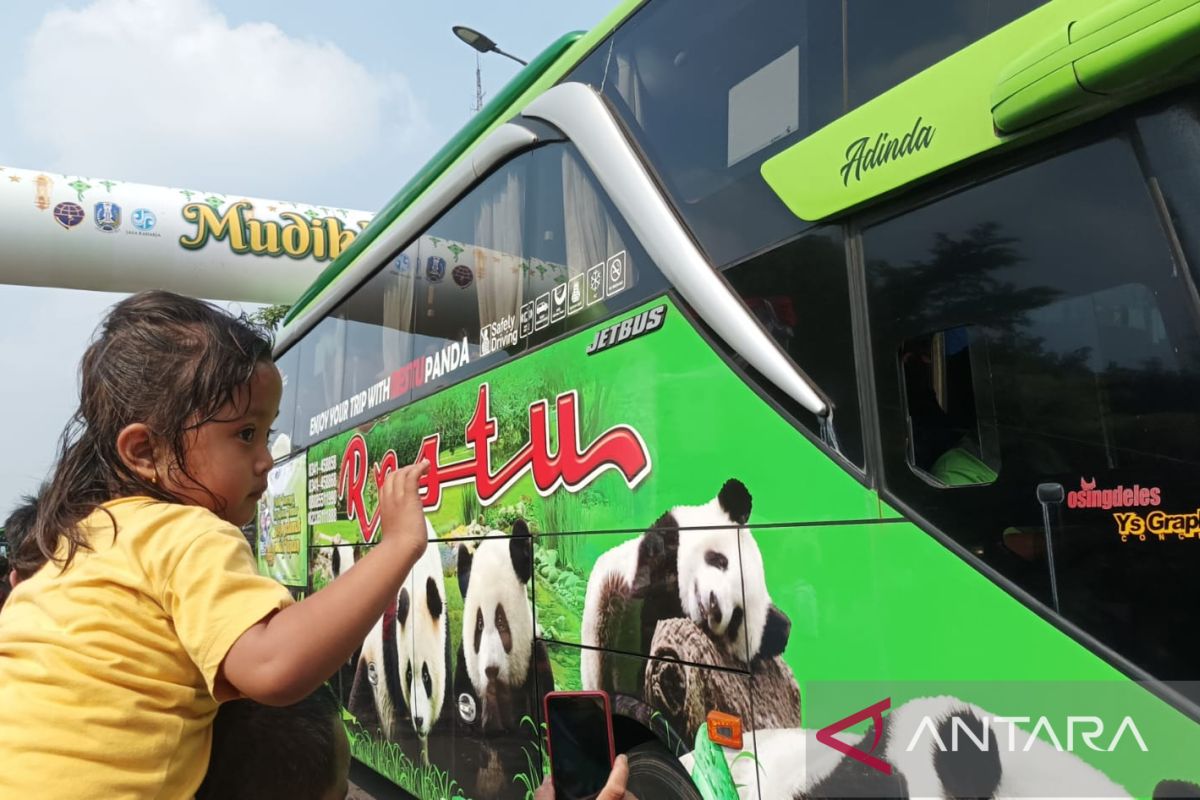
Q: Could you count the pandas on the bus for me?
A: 5